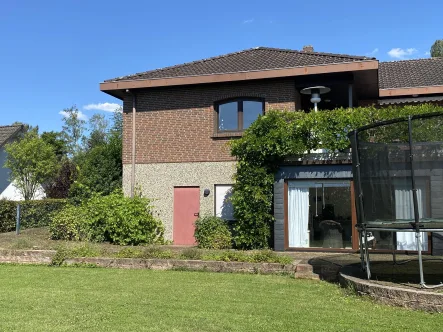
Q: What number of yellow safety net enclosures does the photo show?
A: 0